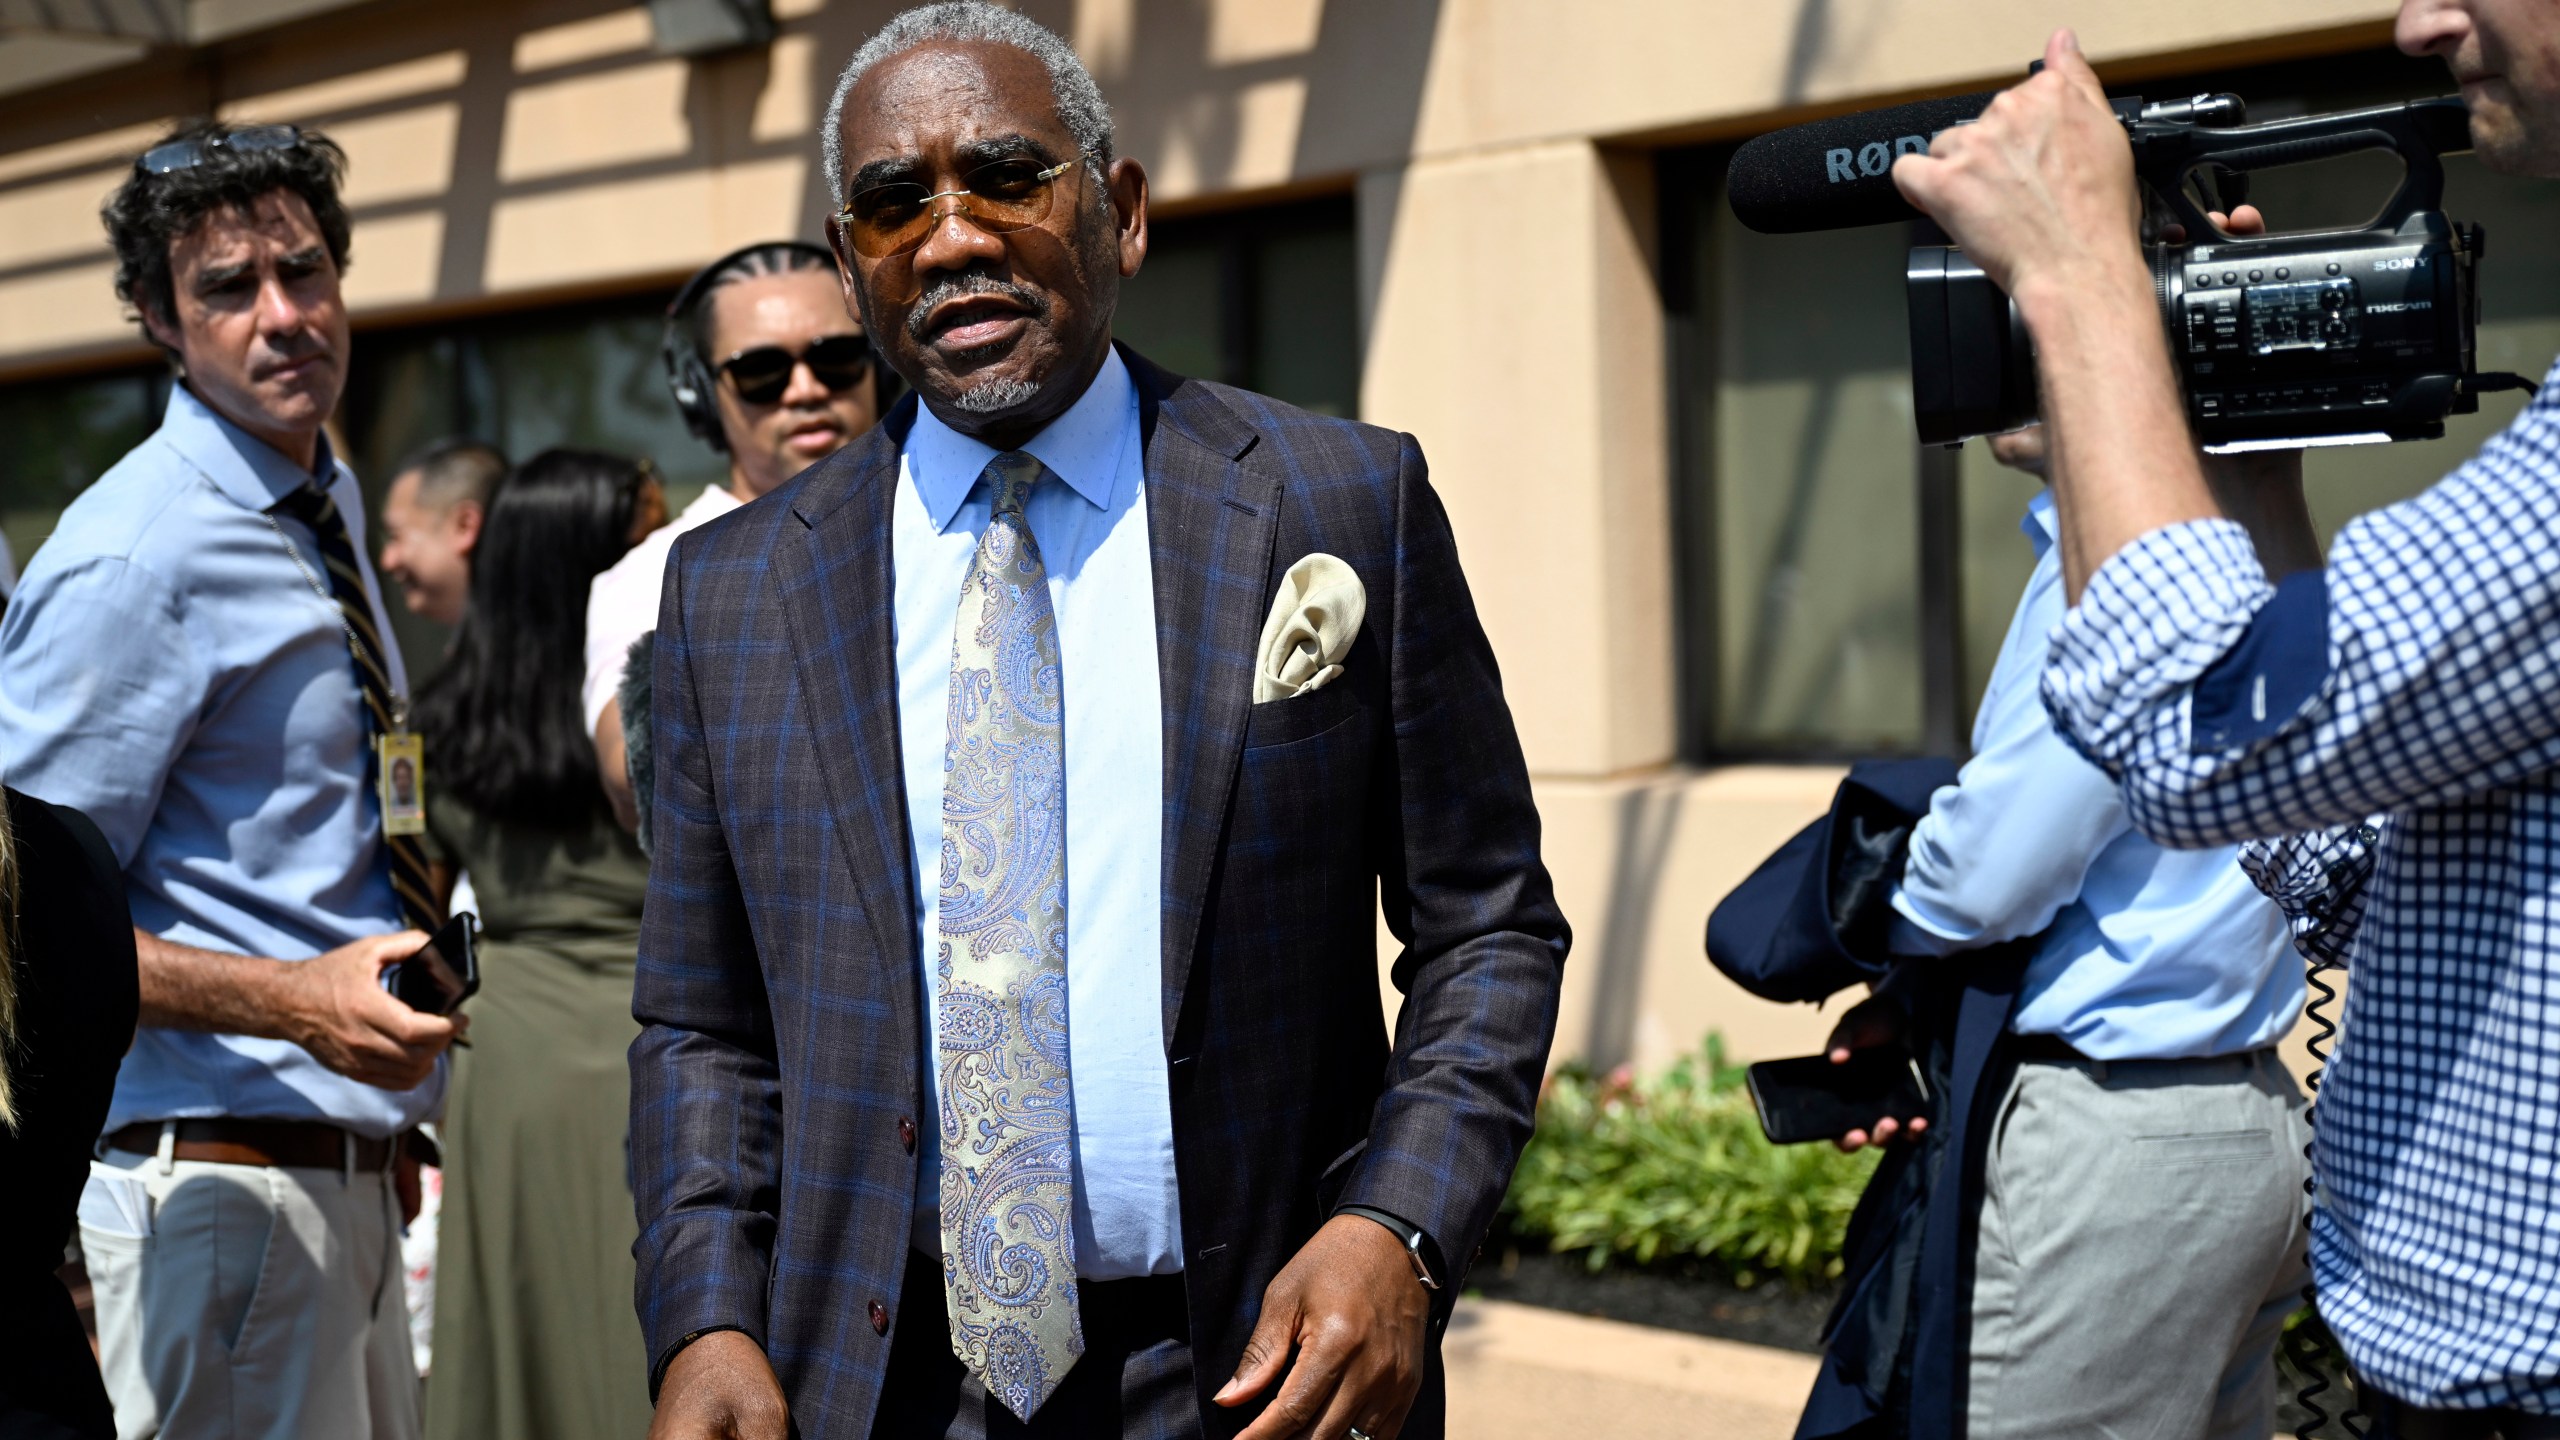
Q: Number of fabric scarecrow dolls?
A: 0